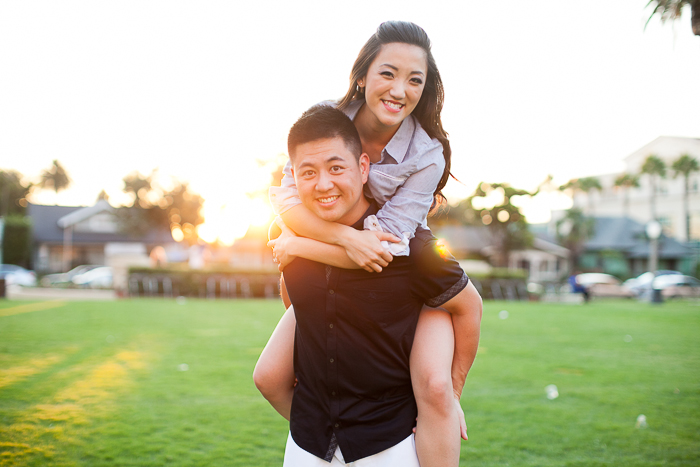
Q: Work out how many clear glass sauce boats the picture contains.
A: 0